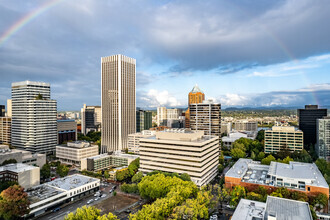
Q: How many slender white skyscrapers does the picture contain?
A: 1